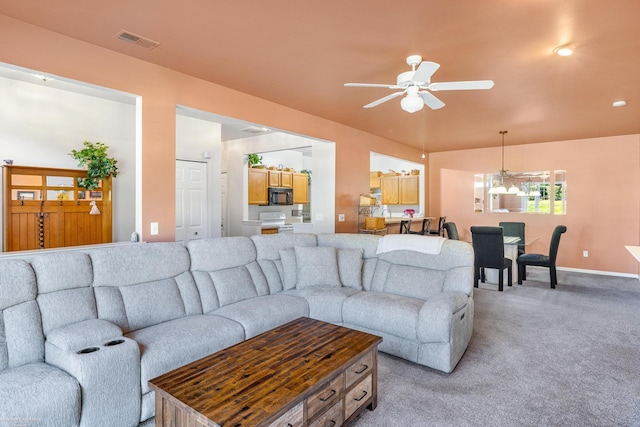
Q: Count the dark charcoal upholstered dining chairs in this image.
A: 4